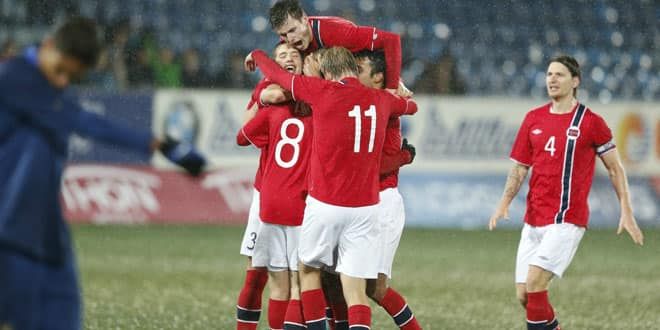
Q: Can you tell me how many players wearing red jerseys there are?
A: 6